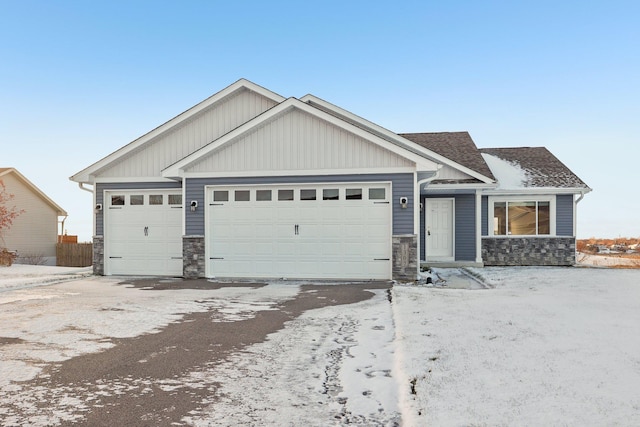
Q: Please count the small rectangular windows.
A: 12